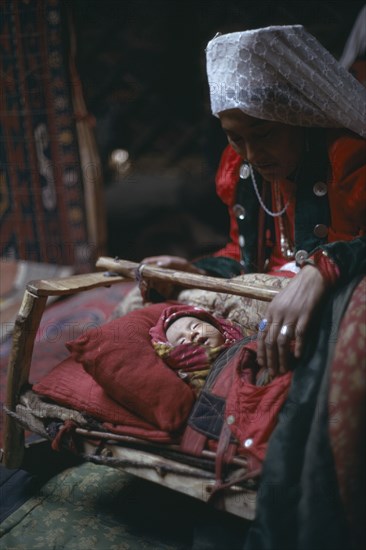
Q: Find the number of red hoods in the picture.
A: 1